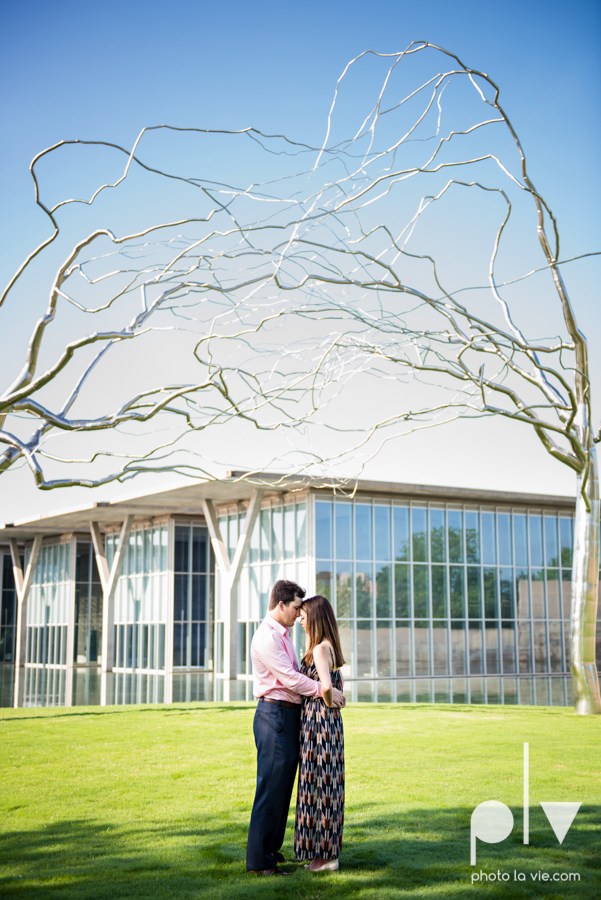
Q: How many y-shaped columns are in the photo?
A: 3